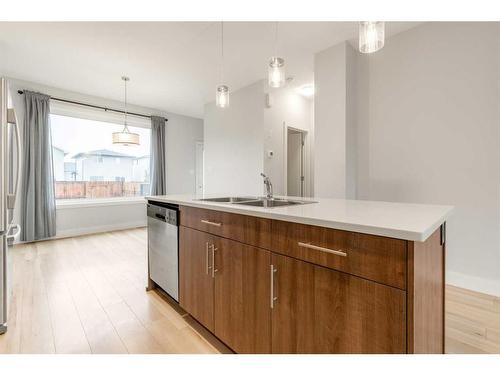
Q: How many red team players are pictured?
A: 0